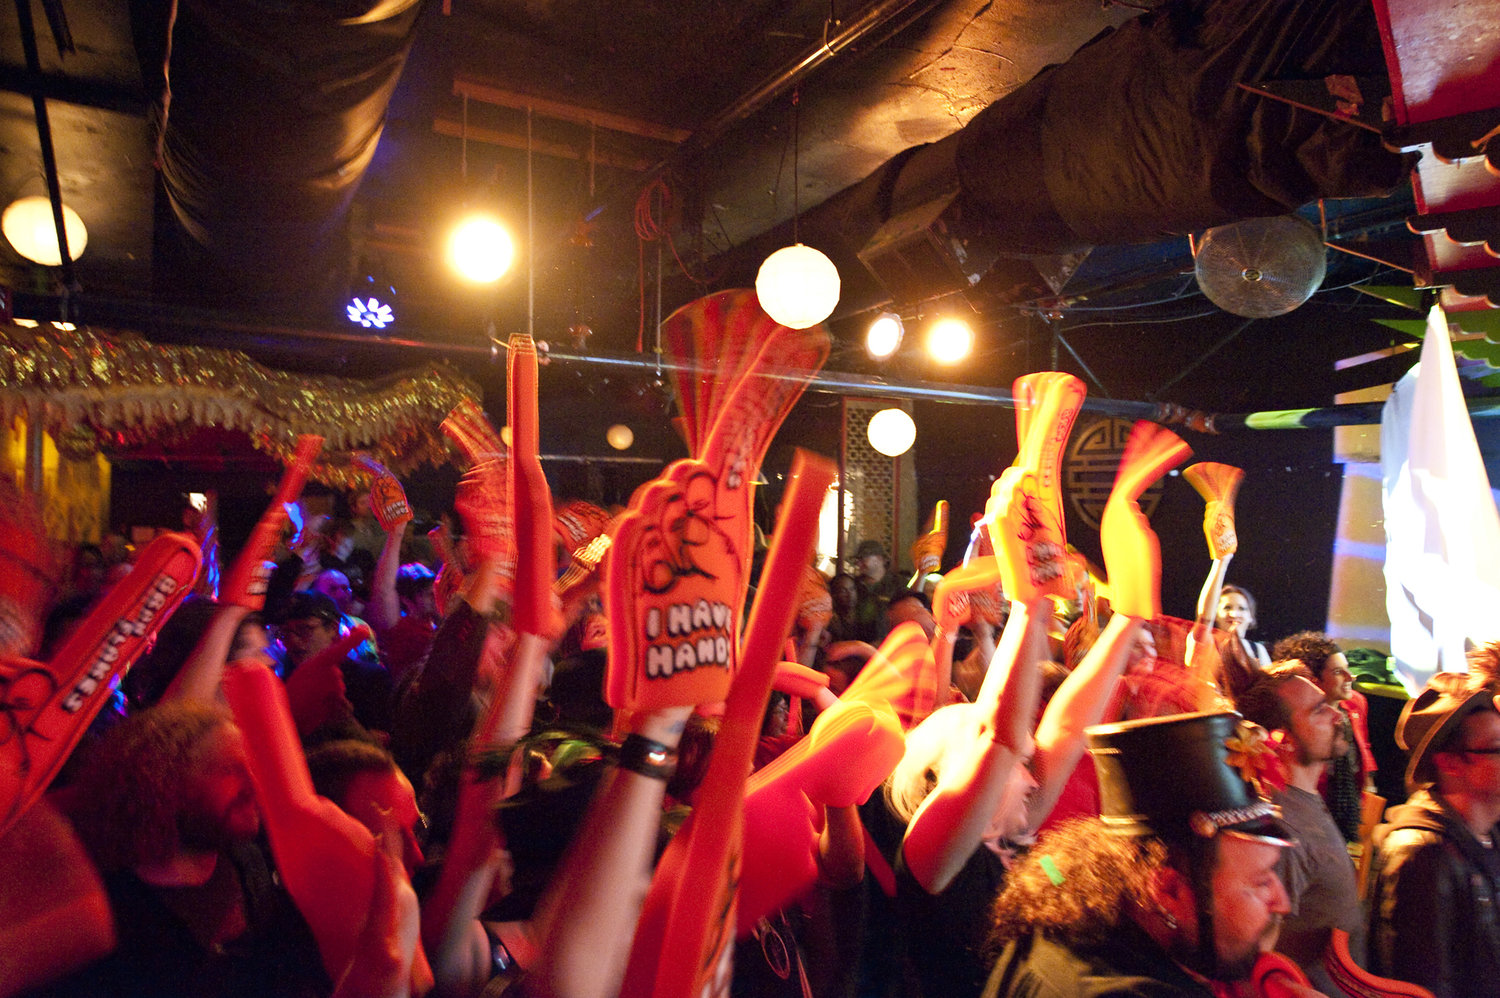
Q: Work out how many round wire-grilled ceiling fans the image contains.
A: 1